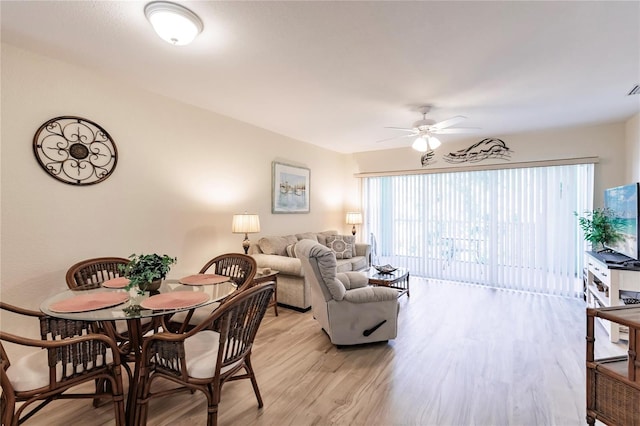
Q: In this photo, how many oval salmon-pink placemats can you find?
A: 4